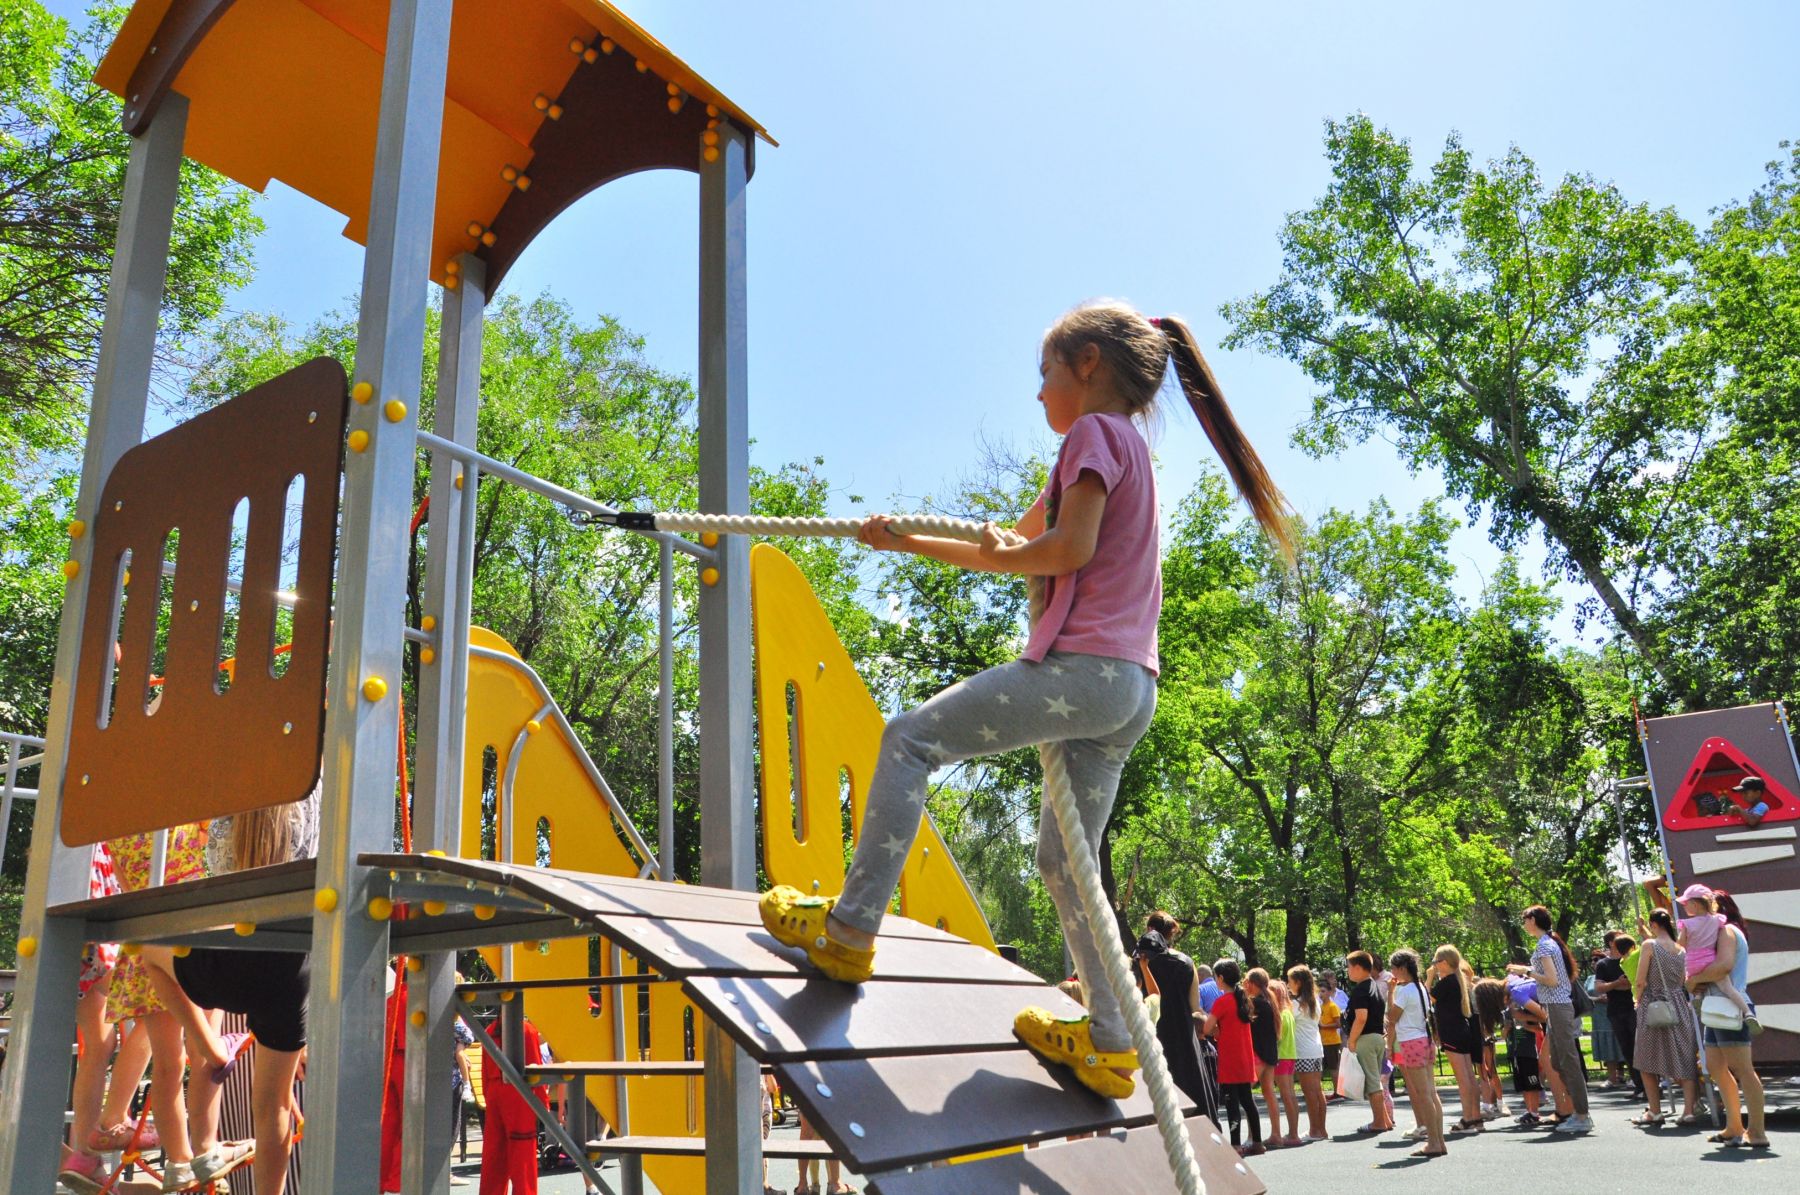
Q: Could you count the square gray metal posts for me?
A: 4